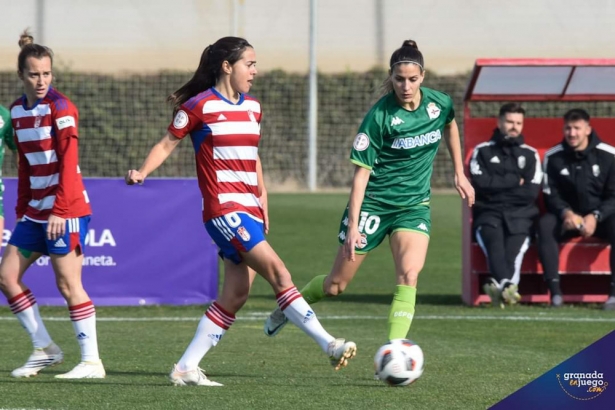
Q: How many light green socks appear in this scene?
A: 2